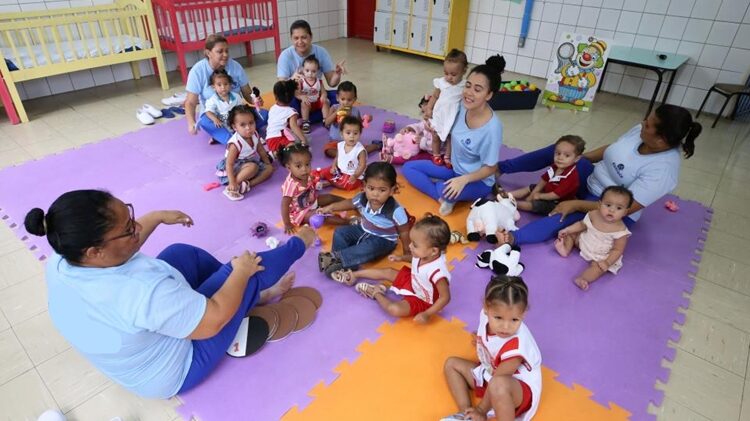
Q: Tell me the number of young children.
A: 14